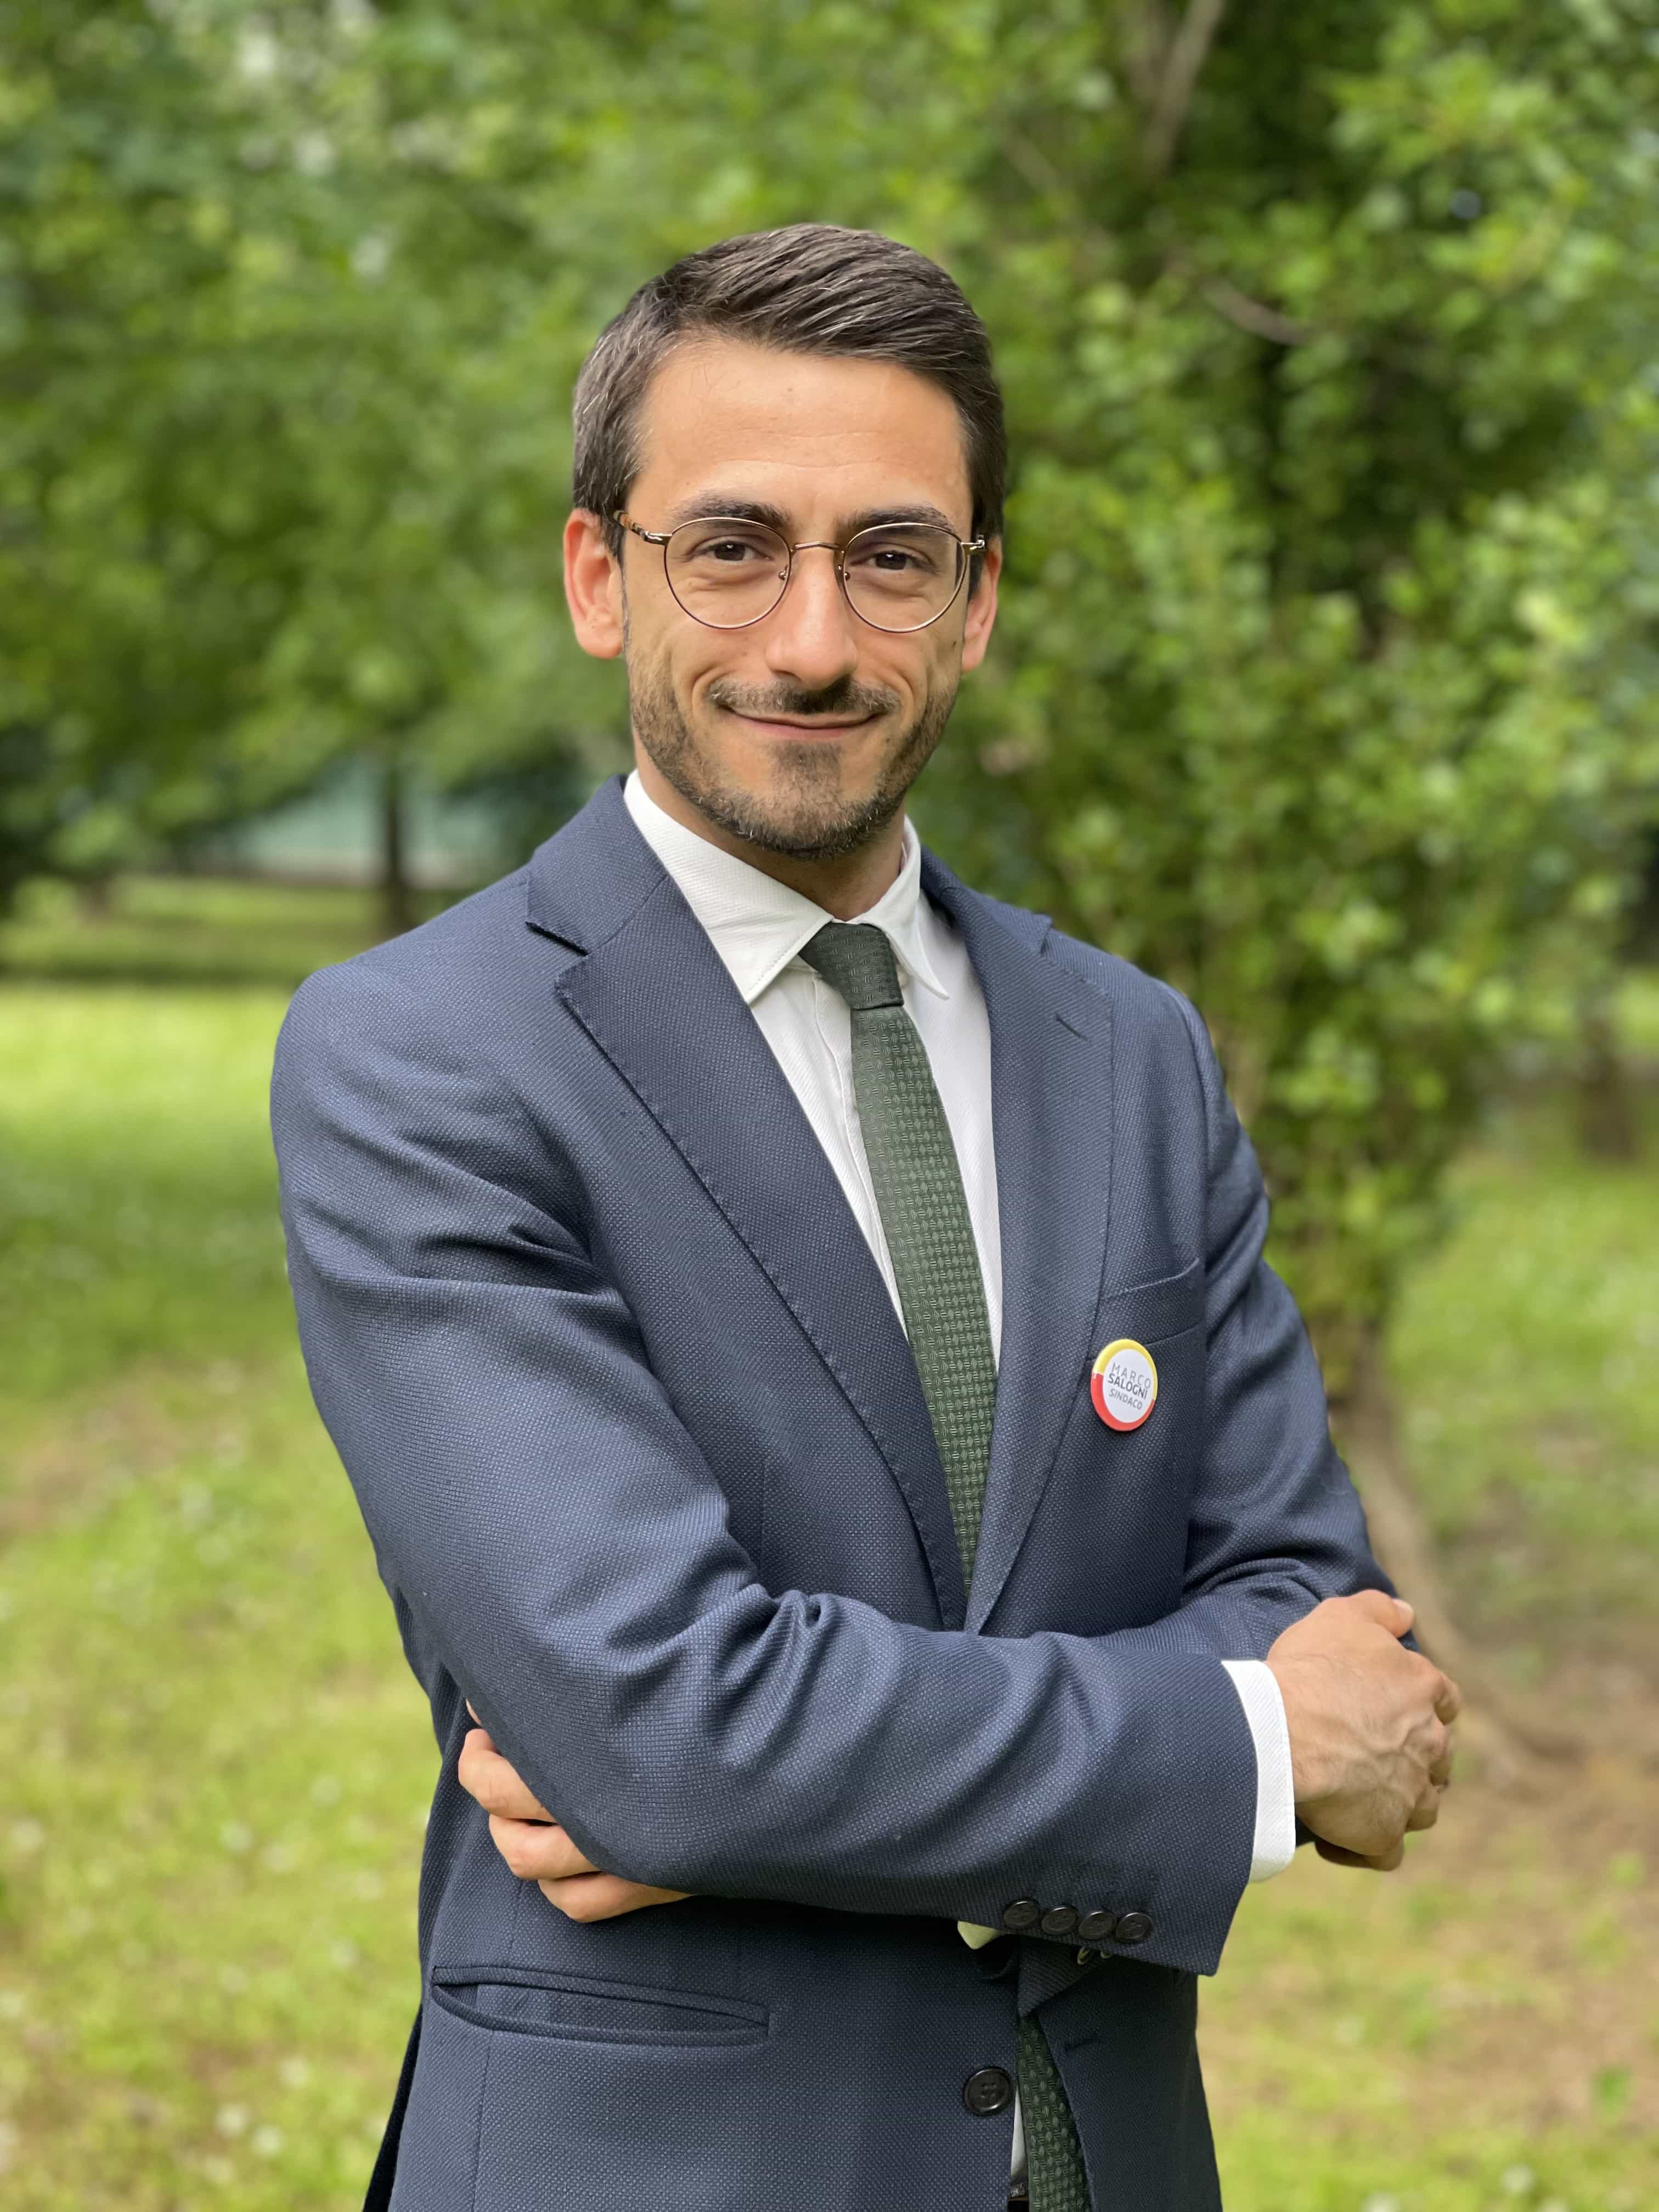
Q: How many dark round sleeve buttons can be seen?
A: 4